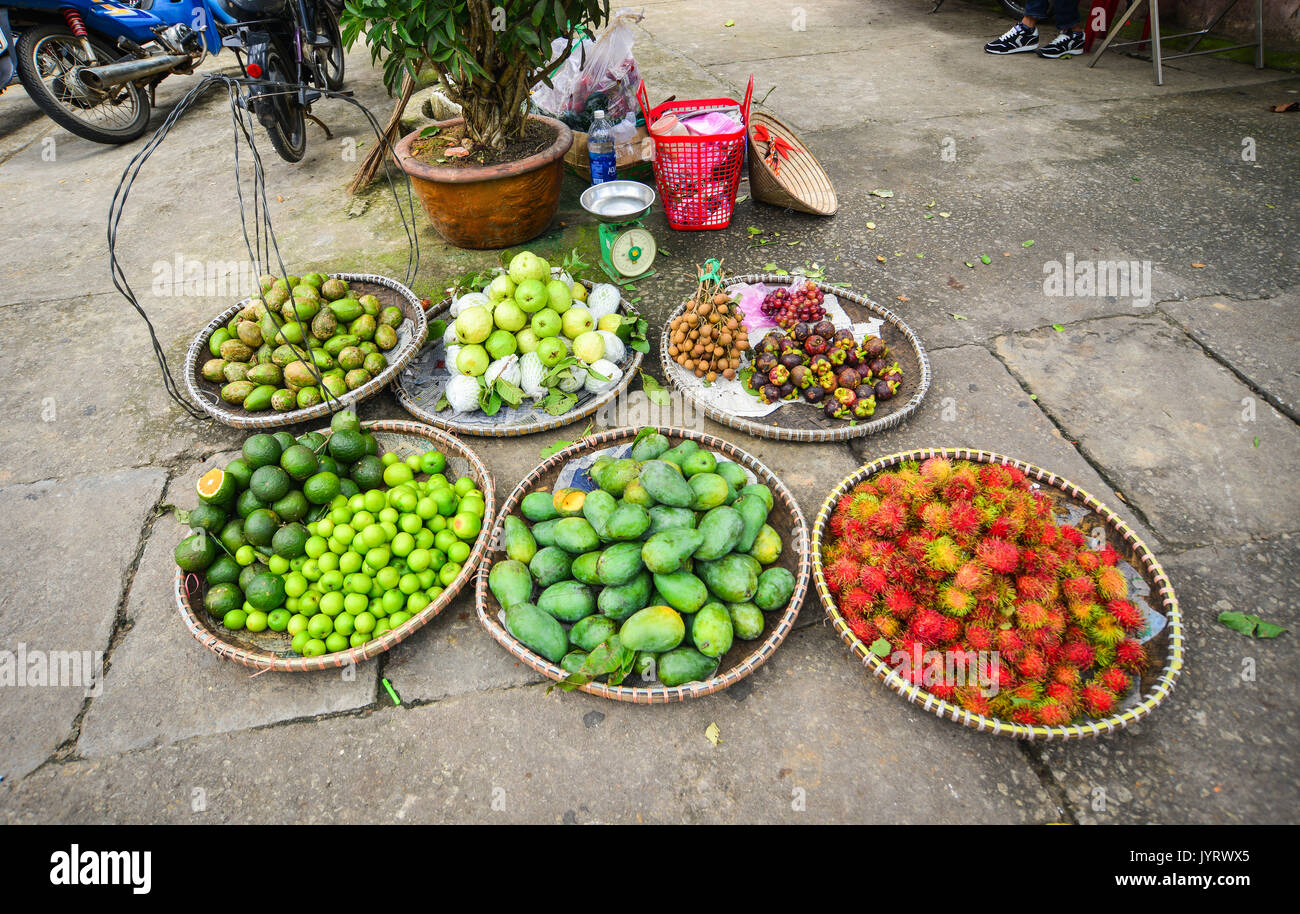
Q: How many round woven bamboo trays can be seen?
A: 6